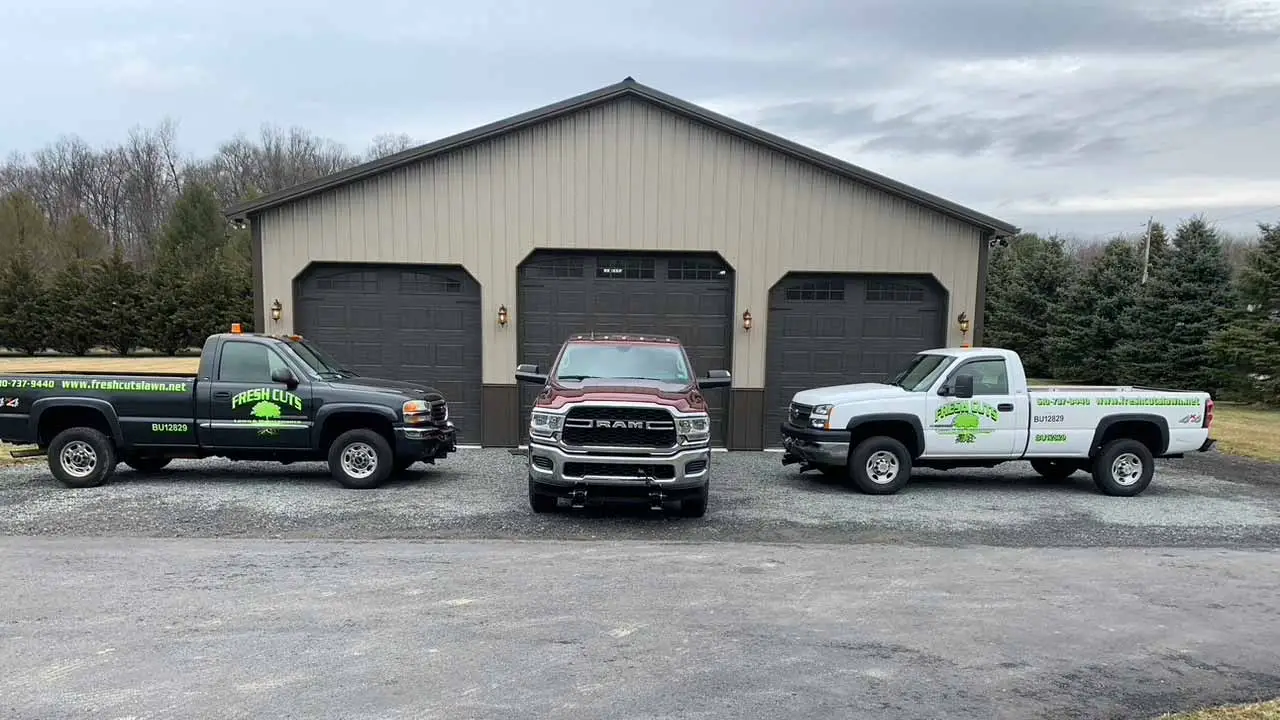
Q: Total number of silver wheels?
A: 4